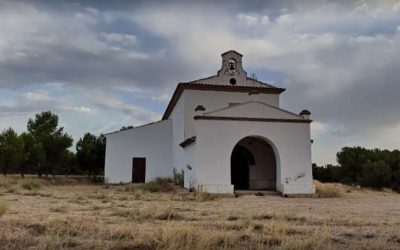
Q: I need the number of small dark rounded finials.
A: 2